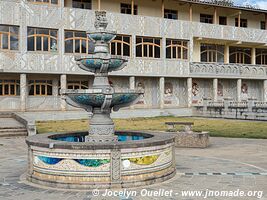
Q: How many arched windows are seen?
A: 12